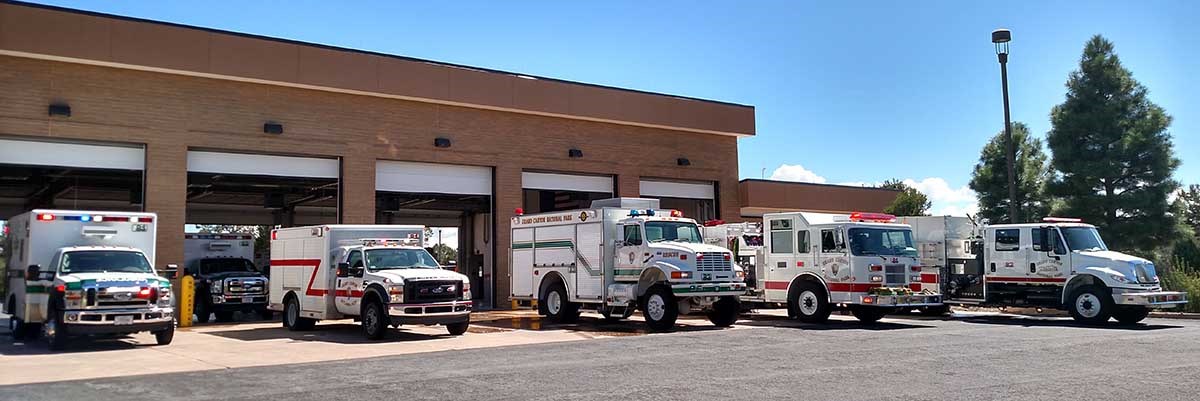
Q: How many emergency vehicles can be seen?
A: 6